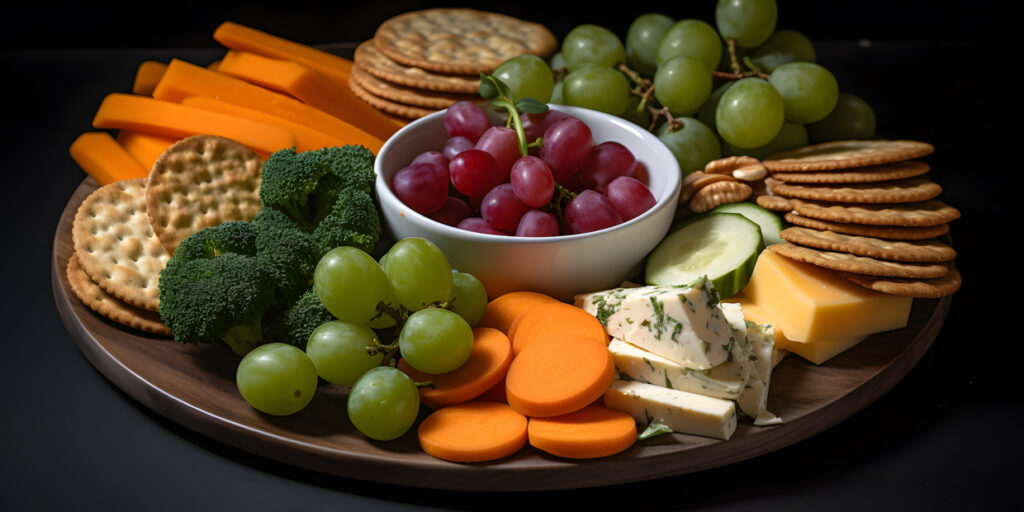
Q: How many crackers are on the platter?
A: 15